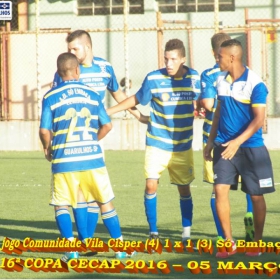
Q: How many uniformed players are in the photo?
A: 4